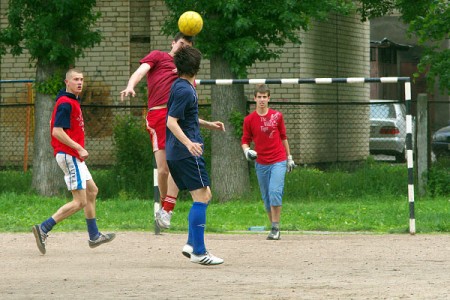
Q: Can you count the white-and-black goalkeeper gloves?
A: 2